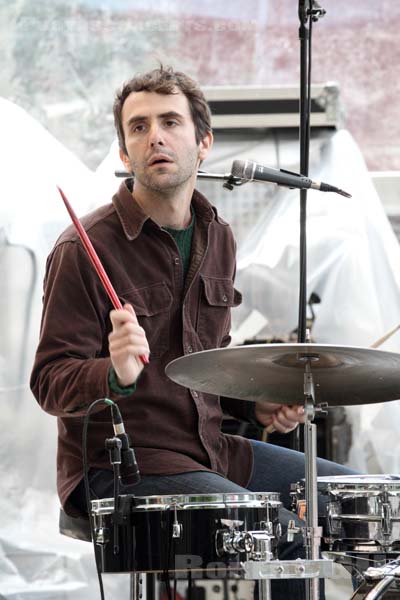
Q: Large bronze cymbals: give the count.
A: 1